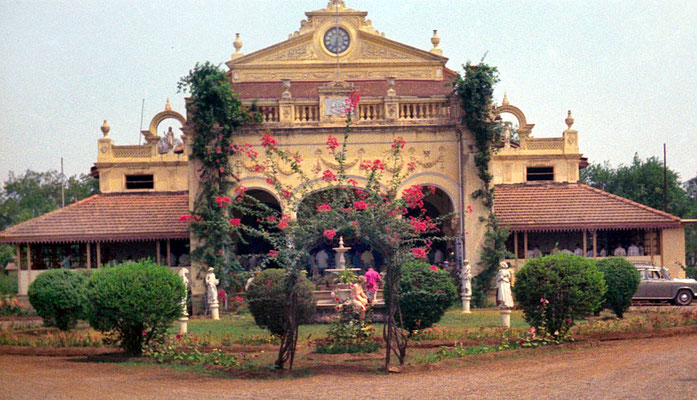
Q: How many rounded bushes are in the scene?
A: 6